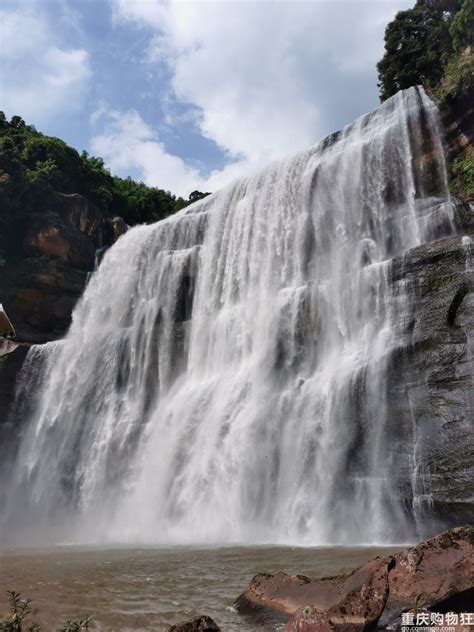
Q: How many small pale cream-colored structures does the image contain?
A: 1